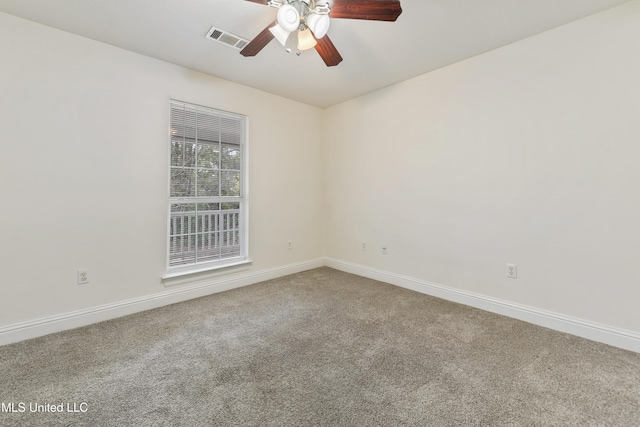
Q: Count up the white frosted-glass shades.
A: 4